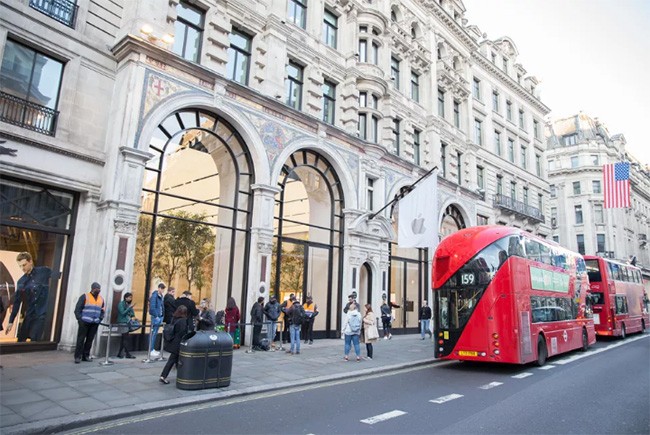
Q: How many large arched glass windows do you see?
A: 4